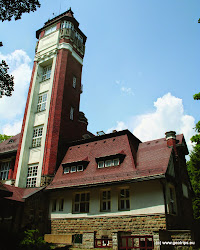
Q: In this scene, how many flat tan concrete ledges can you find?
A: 1